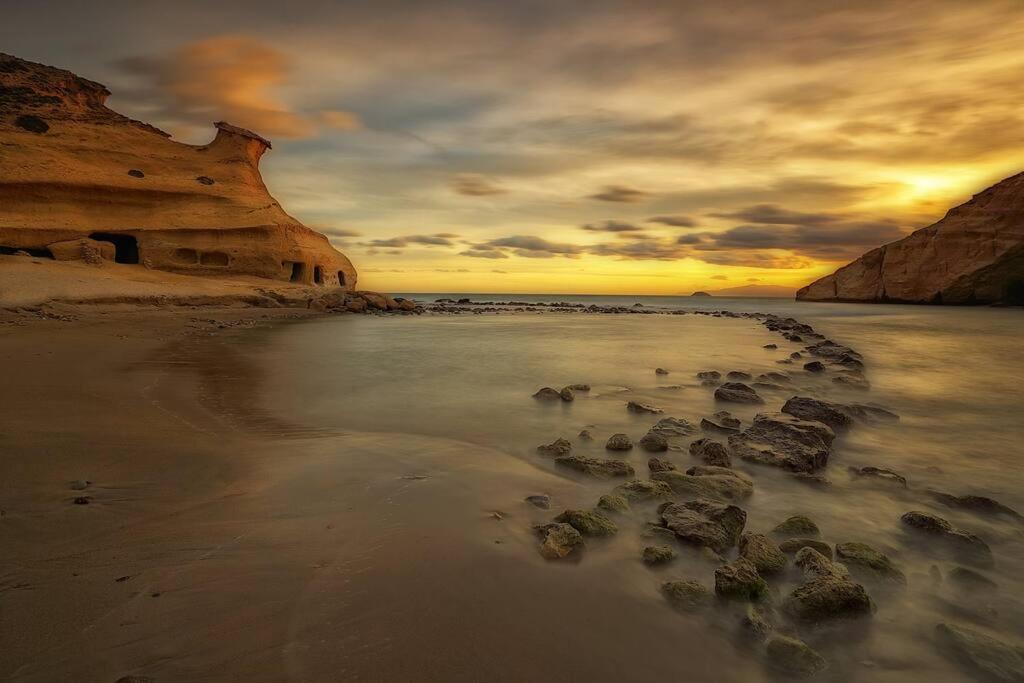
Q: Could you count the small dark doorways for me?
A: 3